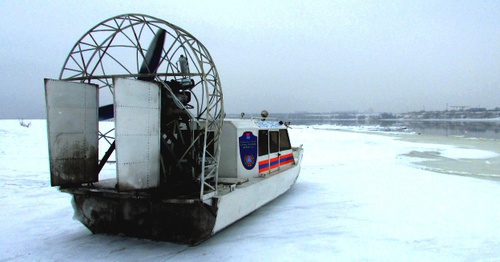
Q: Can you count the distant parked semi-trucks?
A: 0